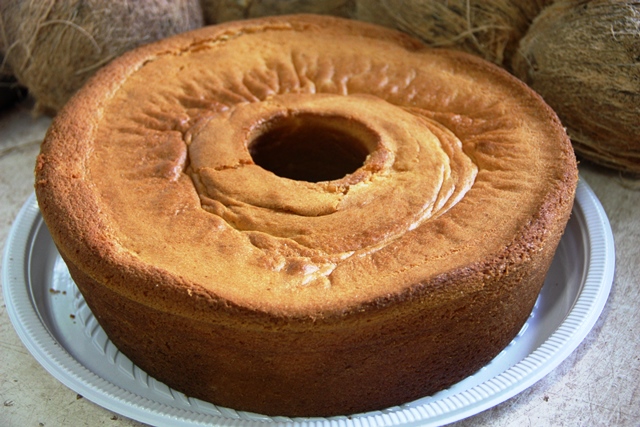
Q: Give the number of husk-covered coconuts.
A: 4